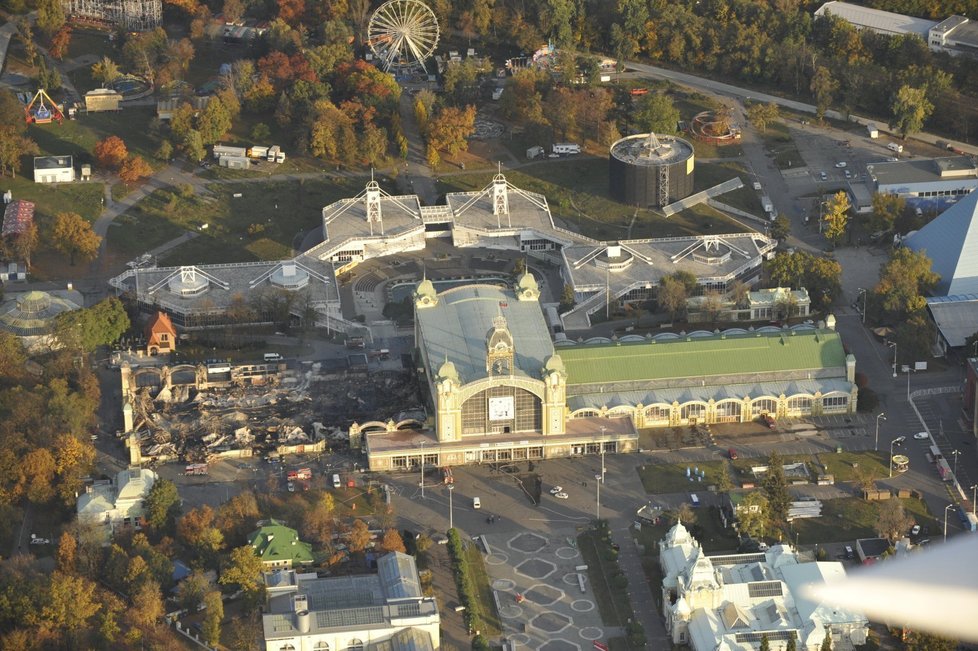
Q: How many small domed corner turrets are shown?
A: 4